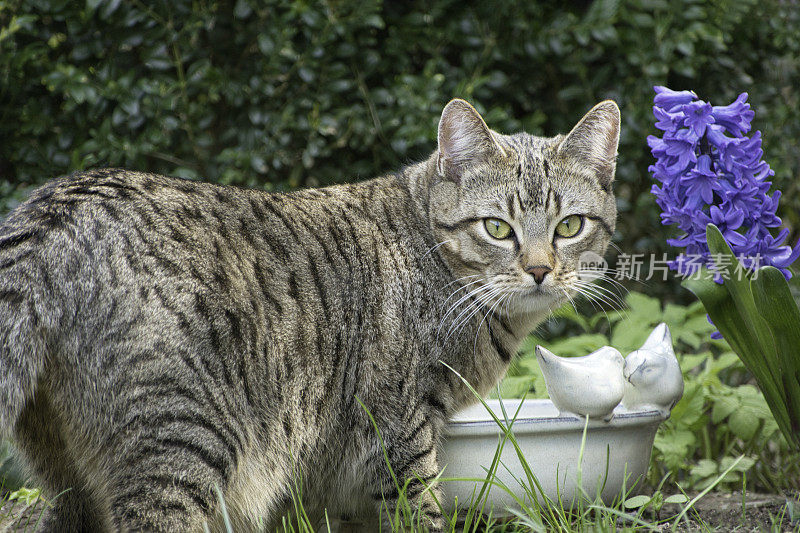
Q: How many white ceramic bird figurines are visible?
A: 2